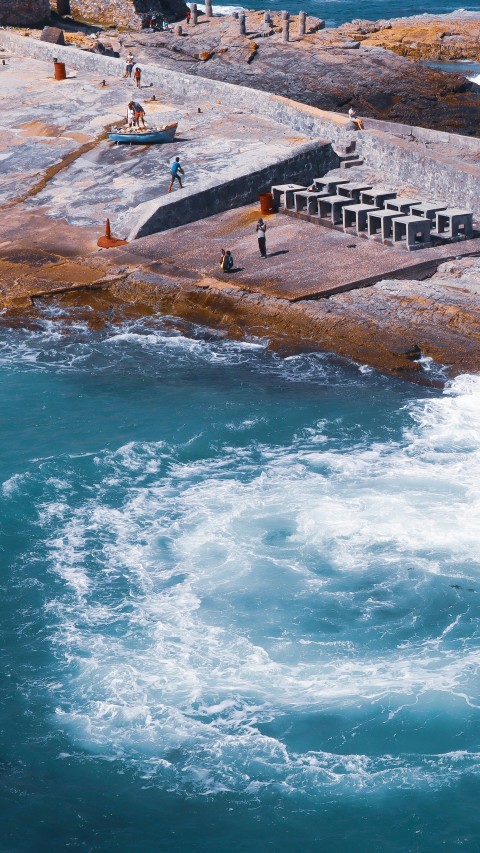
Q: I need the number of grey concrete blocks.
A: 12